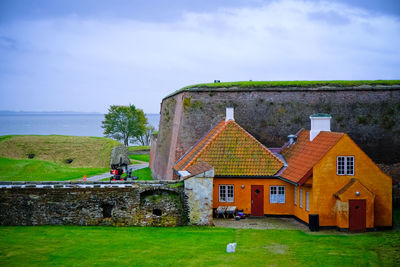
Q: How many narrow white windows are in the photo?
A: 3